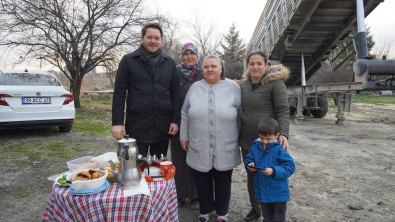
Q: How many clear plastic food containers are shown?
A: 1